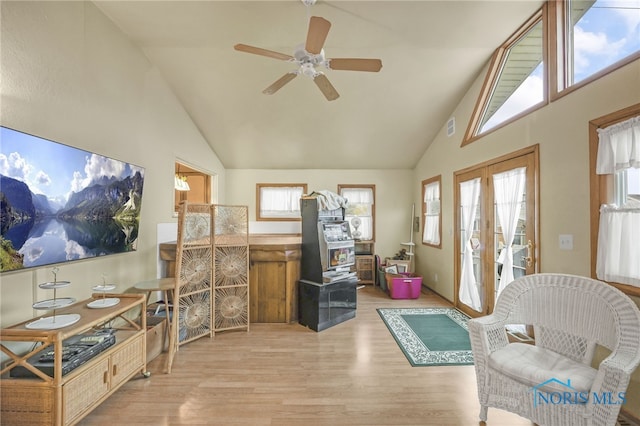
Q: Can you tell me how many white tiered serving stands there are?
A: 2